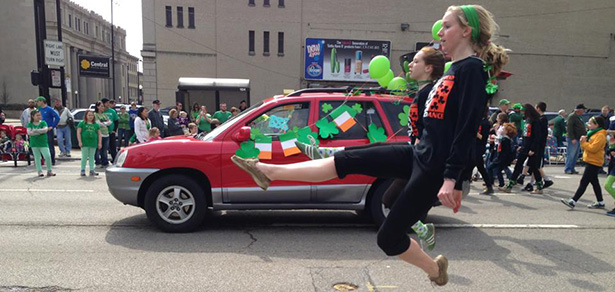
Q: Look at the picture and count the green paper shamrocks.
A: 9